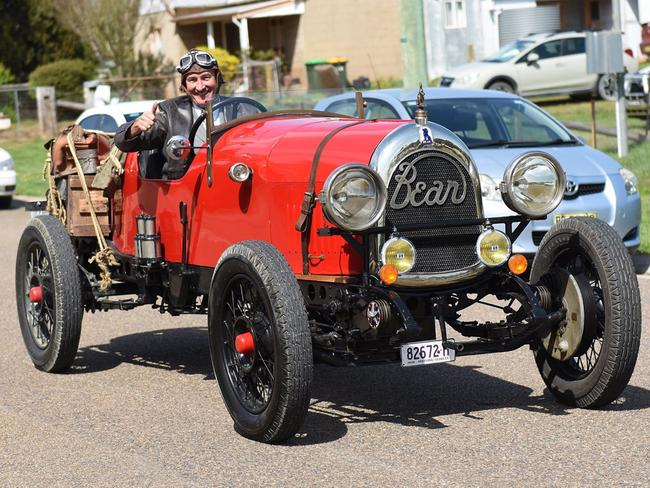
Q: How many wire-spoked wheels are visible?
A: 3